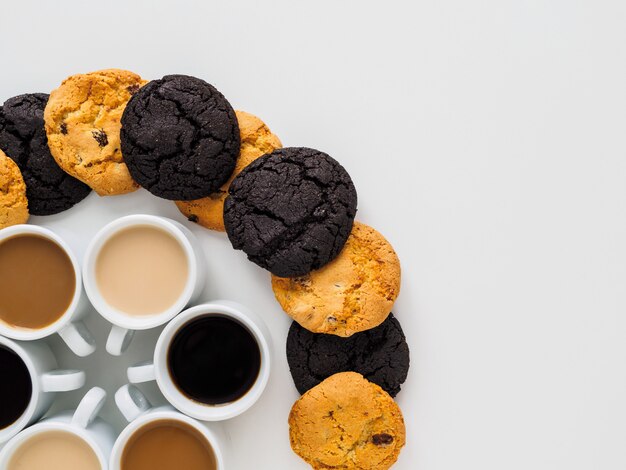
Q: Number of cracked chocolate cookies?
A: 4